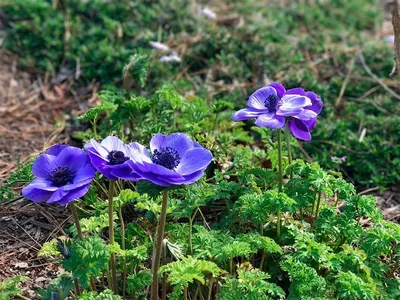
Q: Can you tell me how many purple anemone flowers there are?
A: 5